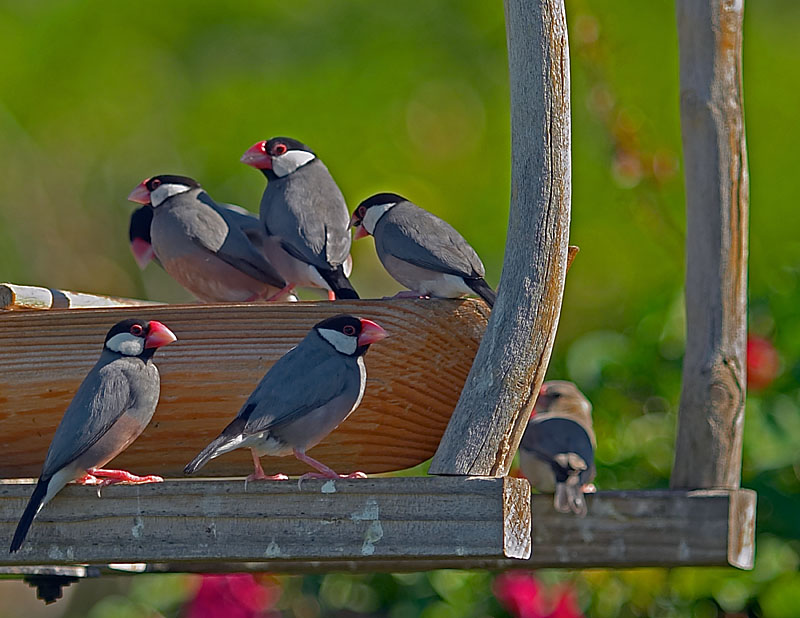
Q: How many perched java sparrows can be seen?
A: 7